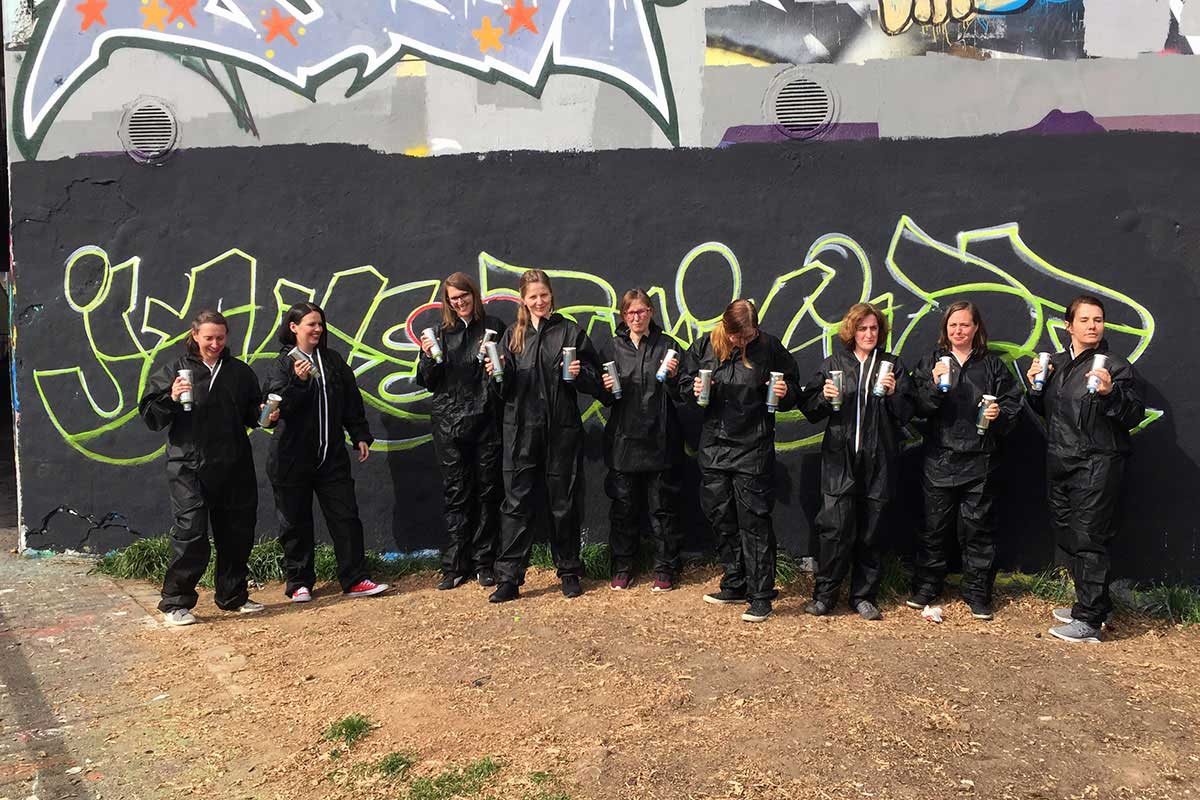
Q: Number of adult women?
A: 9